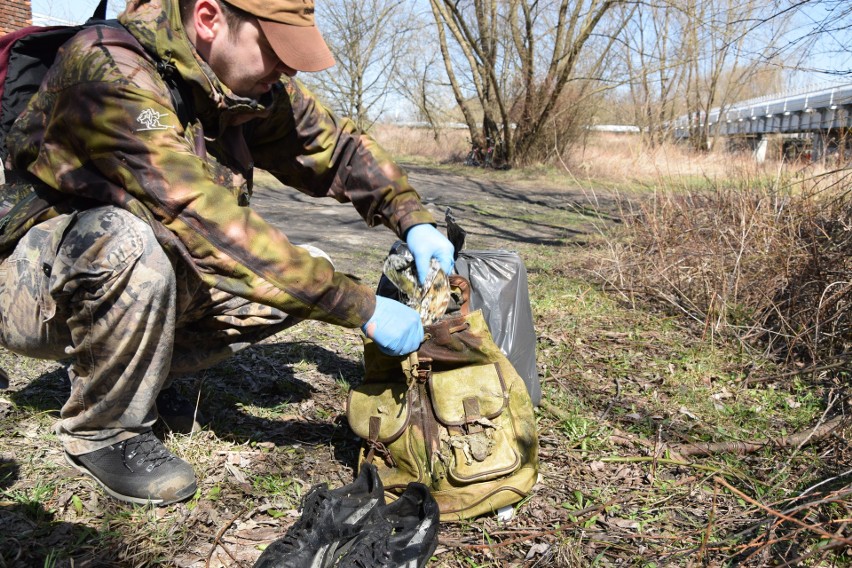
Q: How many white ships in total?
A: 0